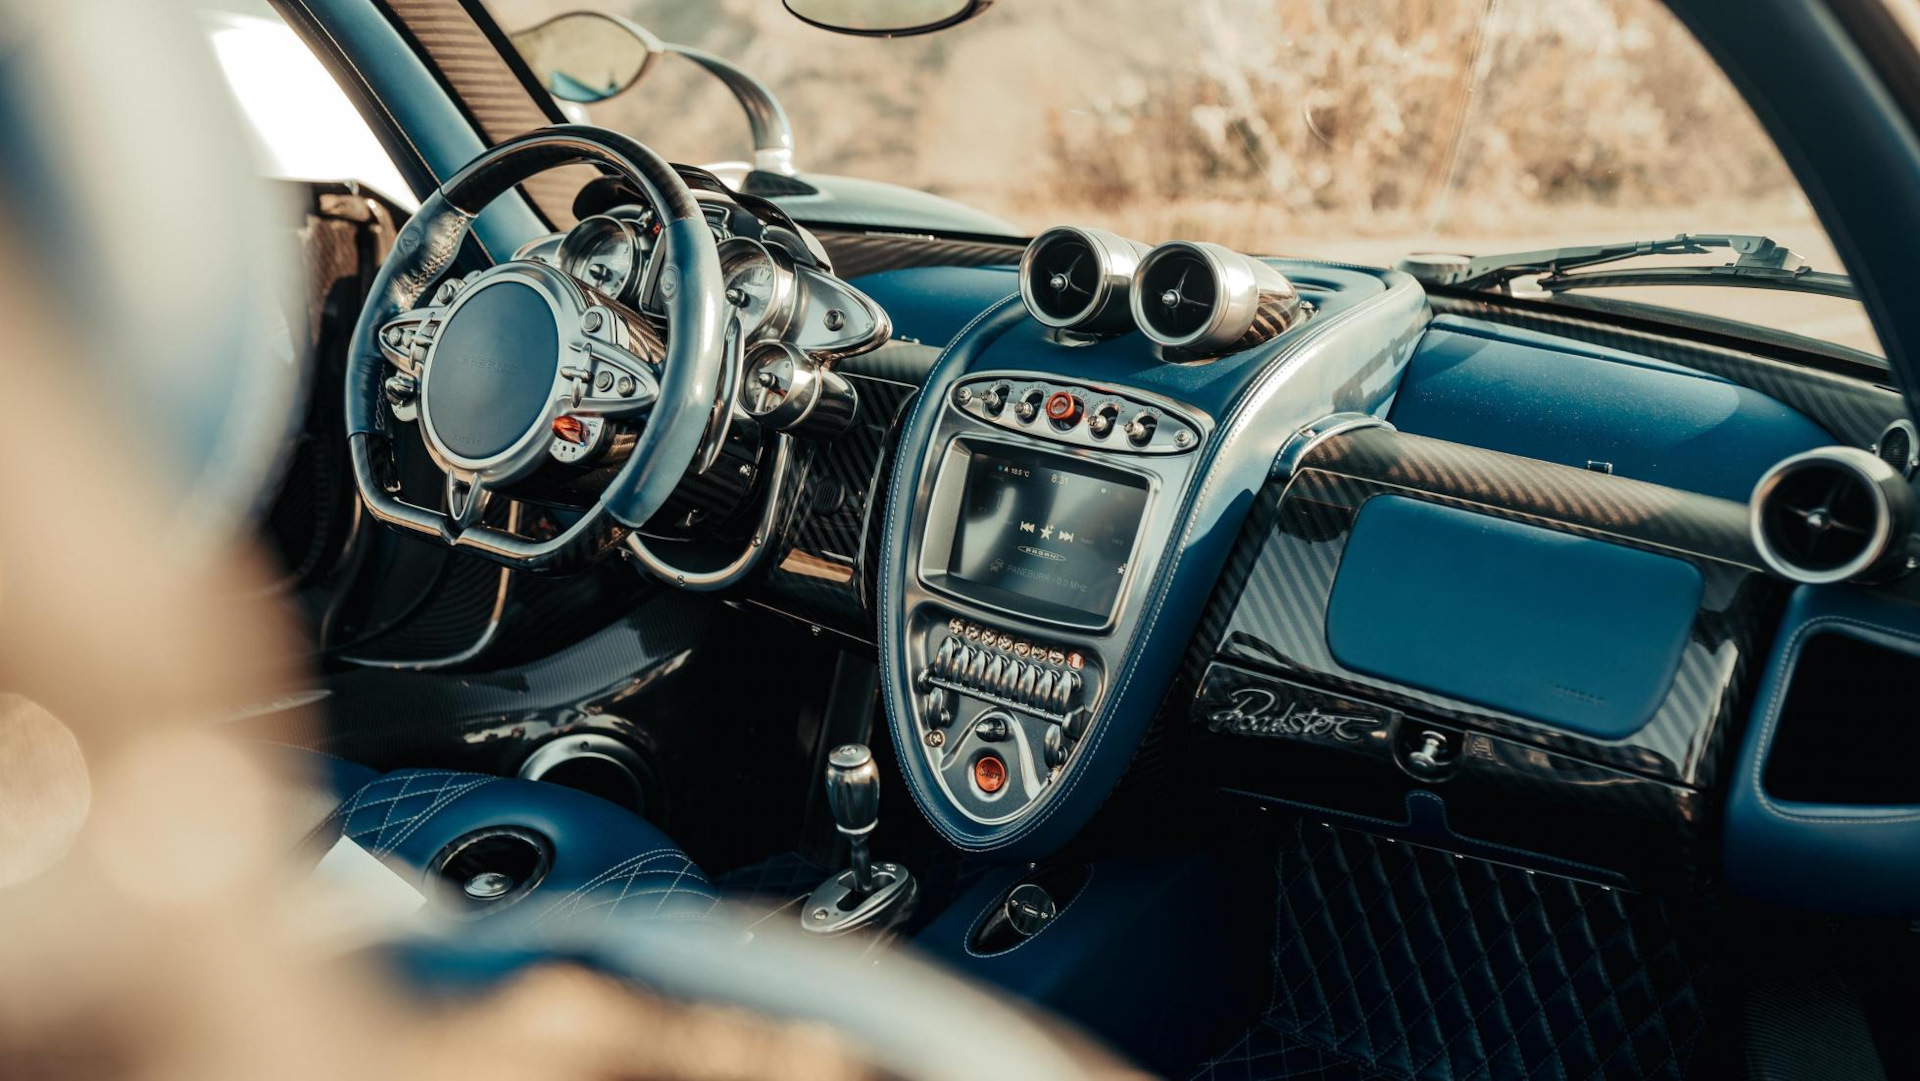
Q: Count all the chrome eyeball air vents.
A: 3